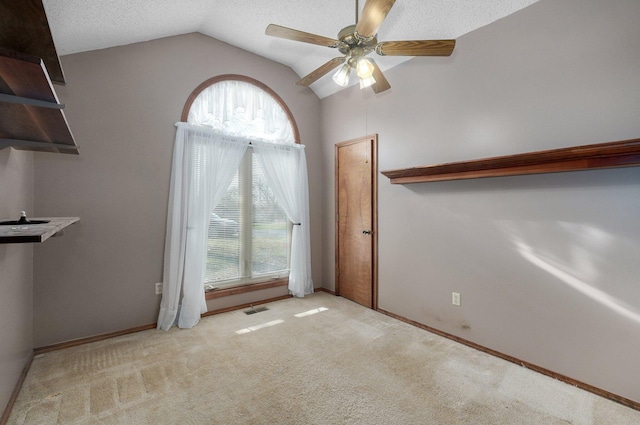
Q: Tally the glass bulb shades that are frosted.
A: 3